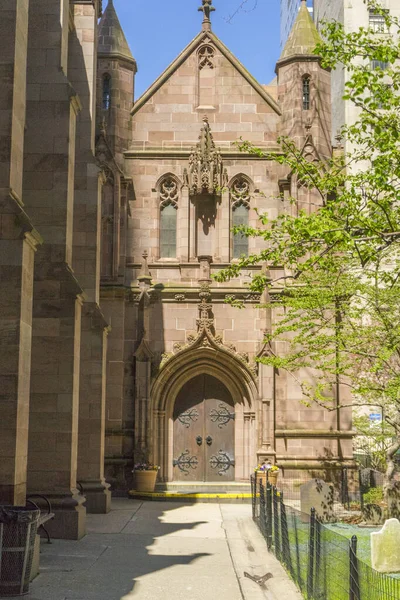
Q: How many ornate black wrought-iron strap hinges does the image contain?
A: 4